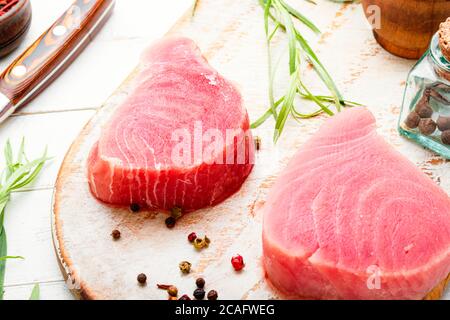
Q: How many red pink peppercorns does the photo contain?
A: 2